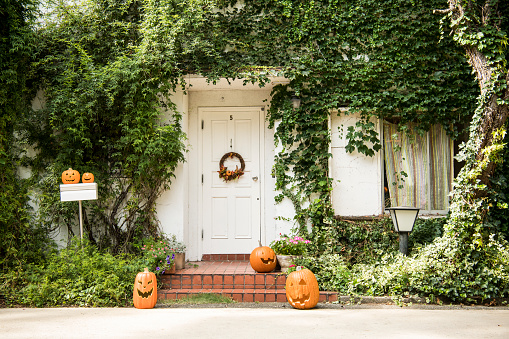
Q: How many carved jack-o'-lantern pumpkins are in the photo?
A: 5